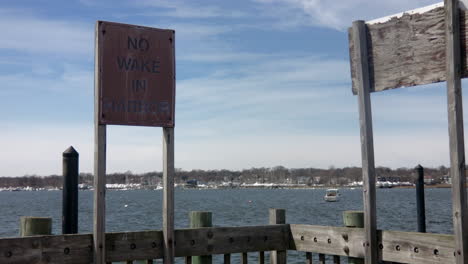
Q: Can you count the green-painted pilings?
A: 3